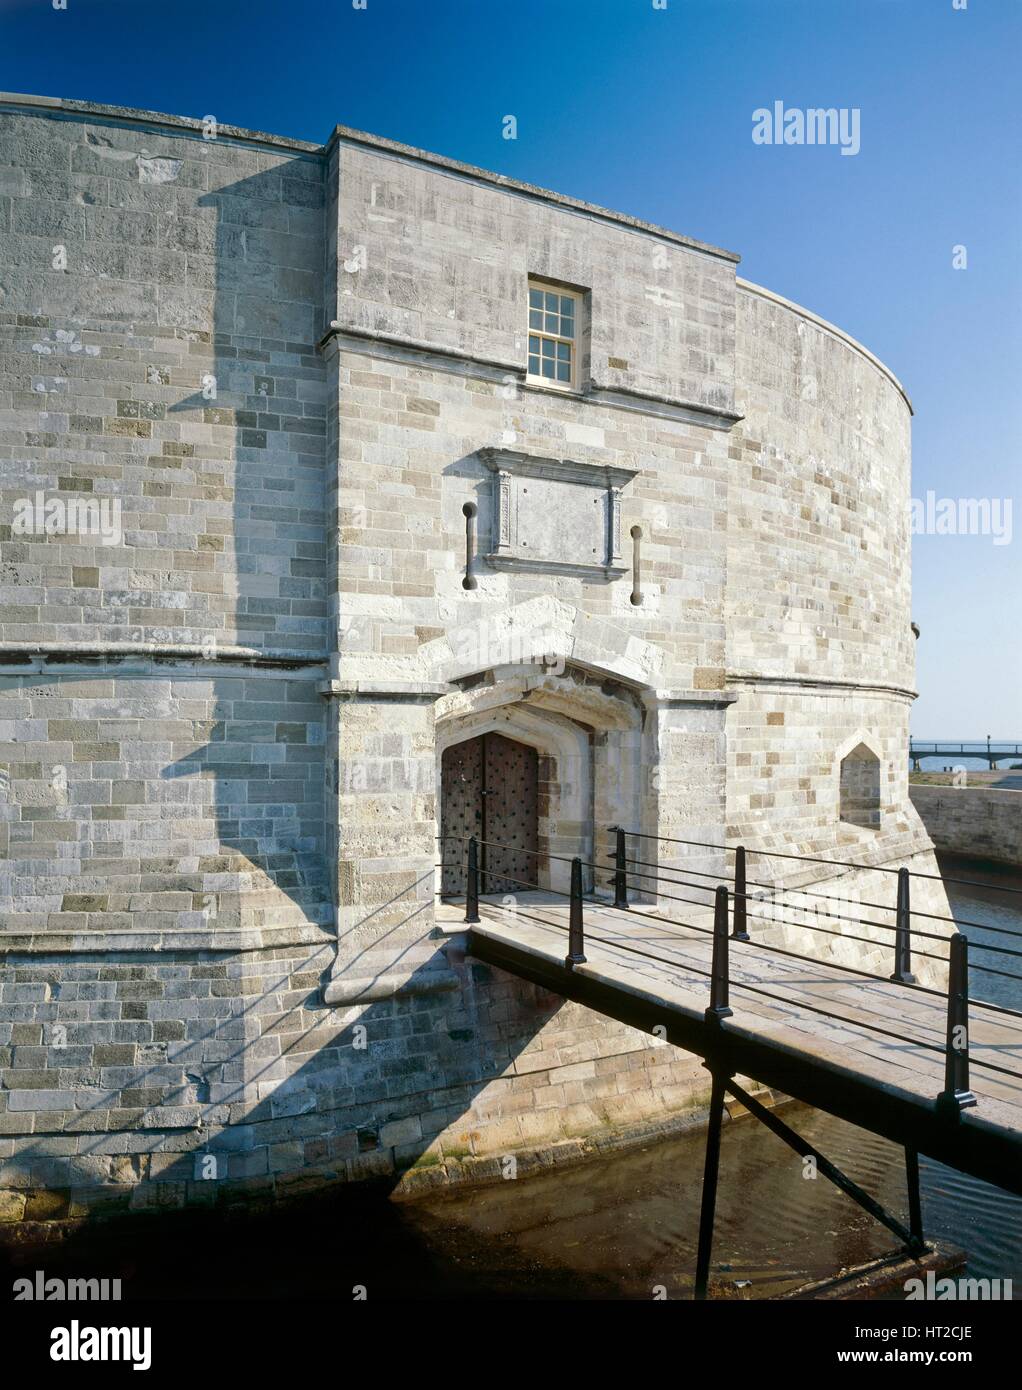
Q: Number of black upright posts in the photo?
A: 7